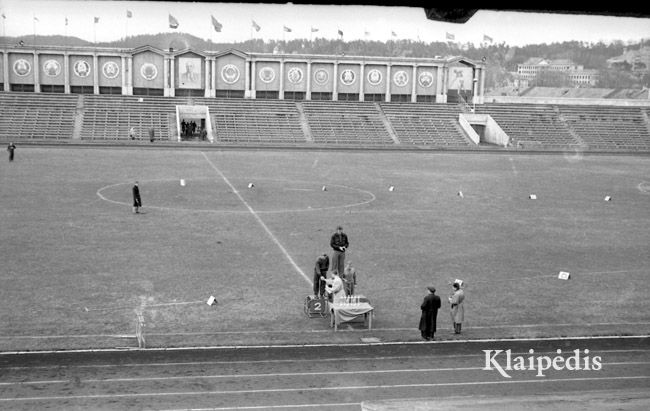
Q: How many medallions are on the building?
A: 13